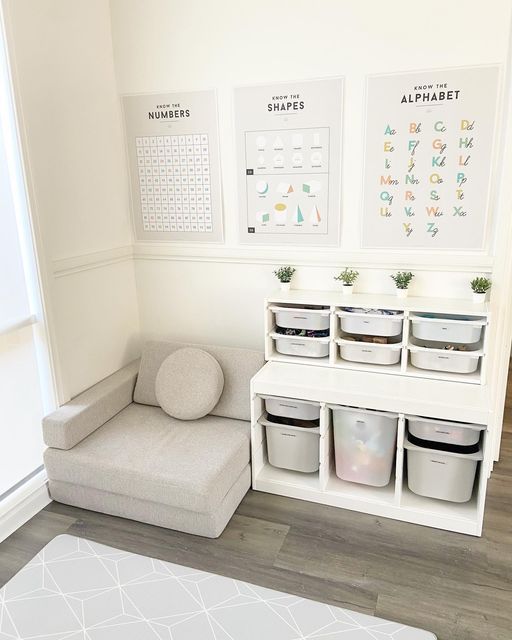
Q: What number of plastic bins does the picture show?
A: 11